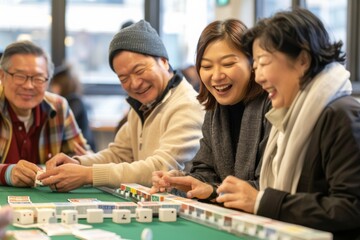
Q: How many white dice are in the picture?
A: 7